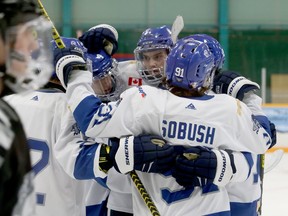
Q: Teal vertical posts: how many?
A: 2